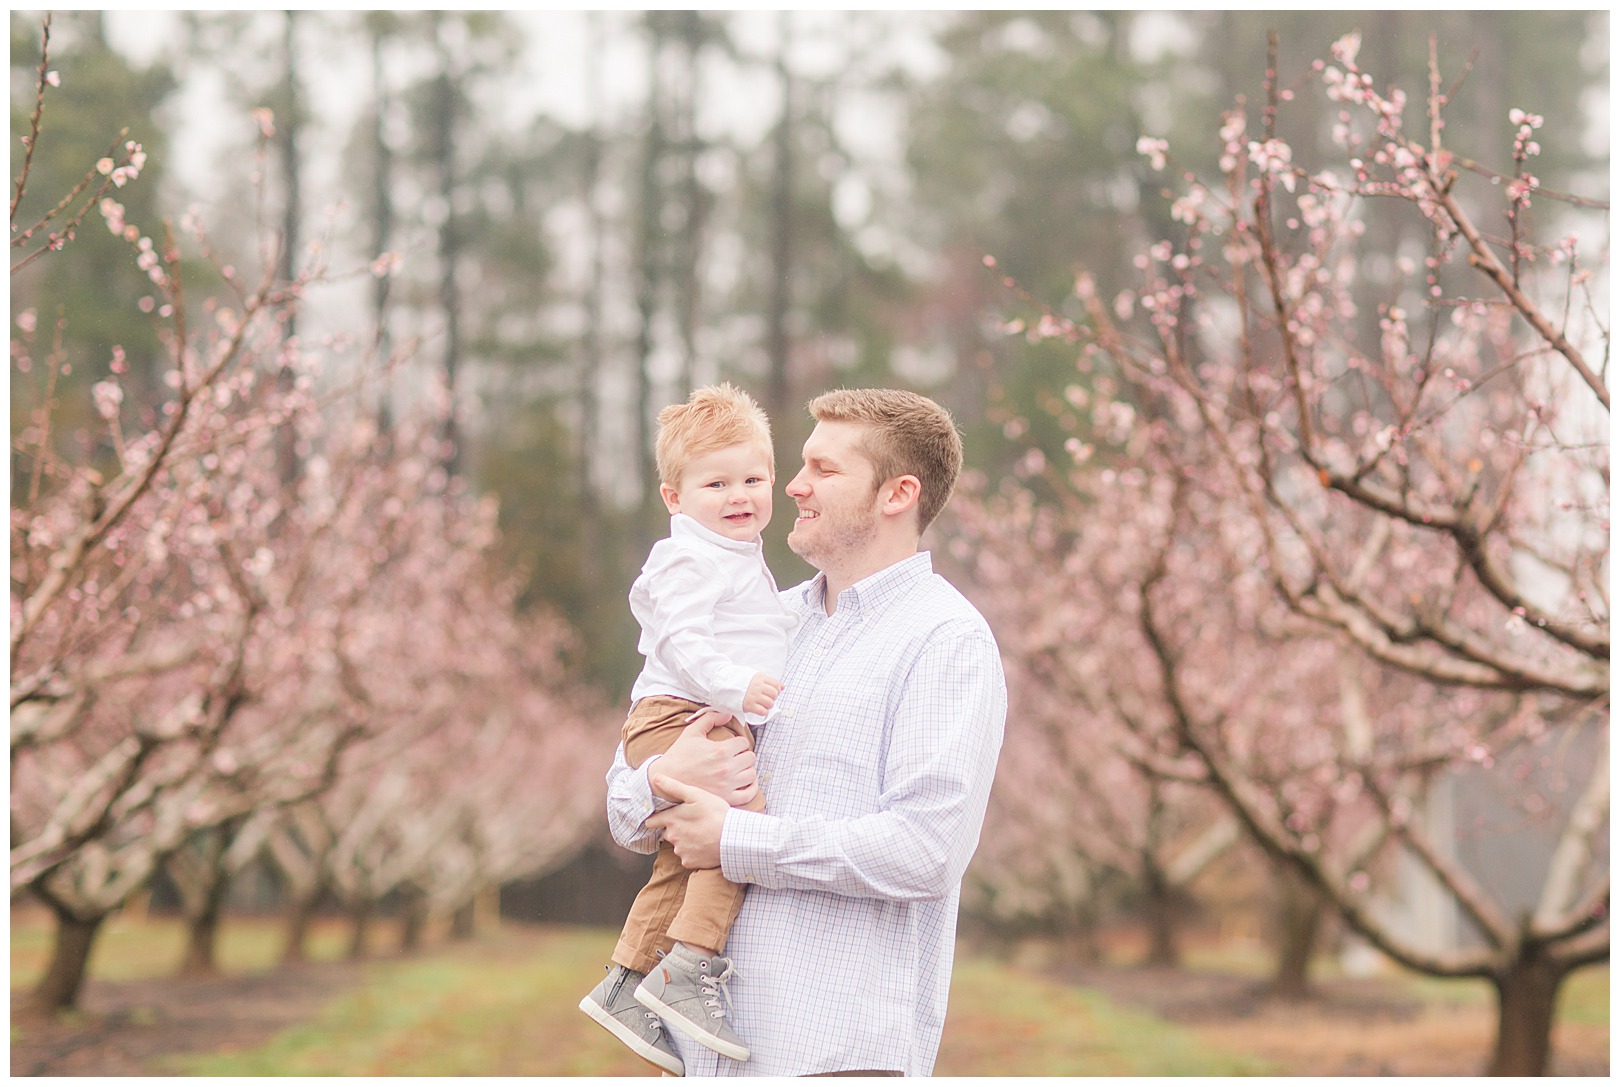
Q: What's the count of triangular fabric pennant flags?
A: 0